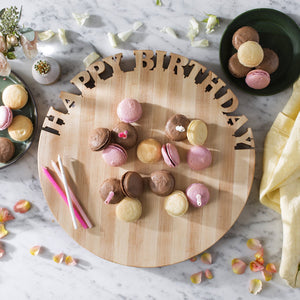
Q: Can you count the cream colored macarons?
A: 7